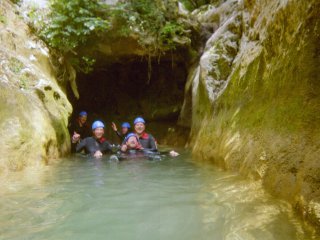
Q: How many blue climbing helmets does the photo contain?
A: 5